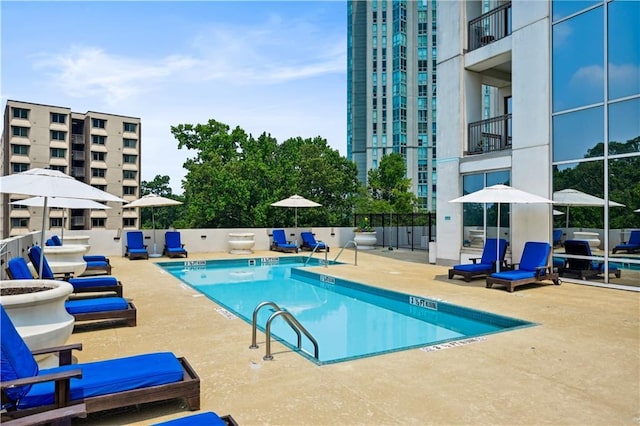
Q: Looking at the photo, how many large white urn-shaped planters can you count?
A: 5